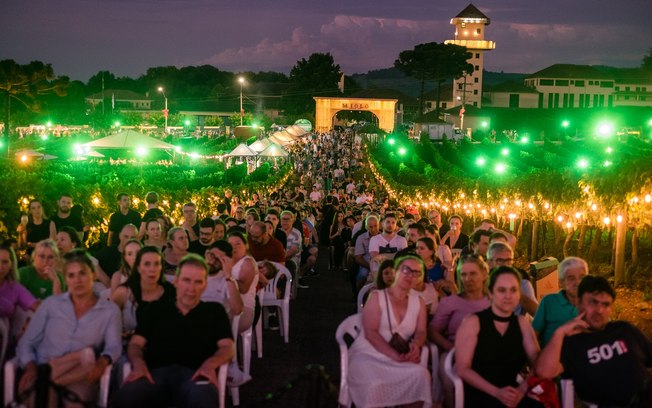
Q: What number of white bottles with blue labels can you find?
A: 0